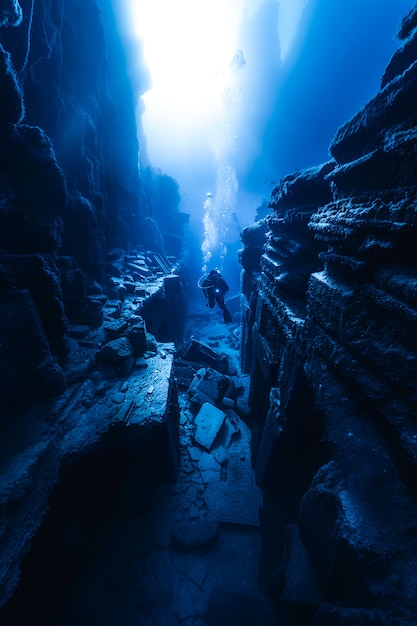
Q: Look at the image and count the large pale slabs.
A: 1